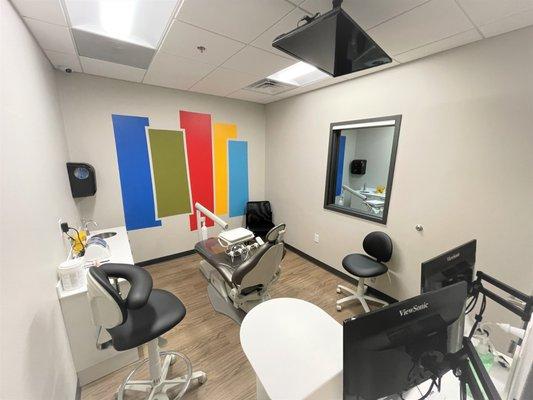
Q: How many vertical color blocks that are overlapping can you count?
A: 5